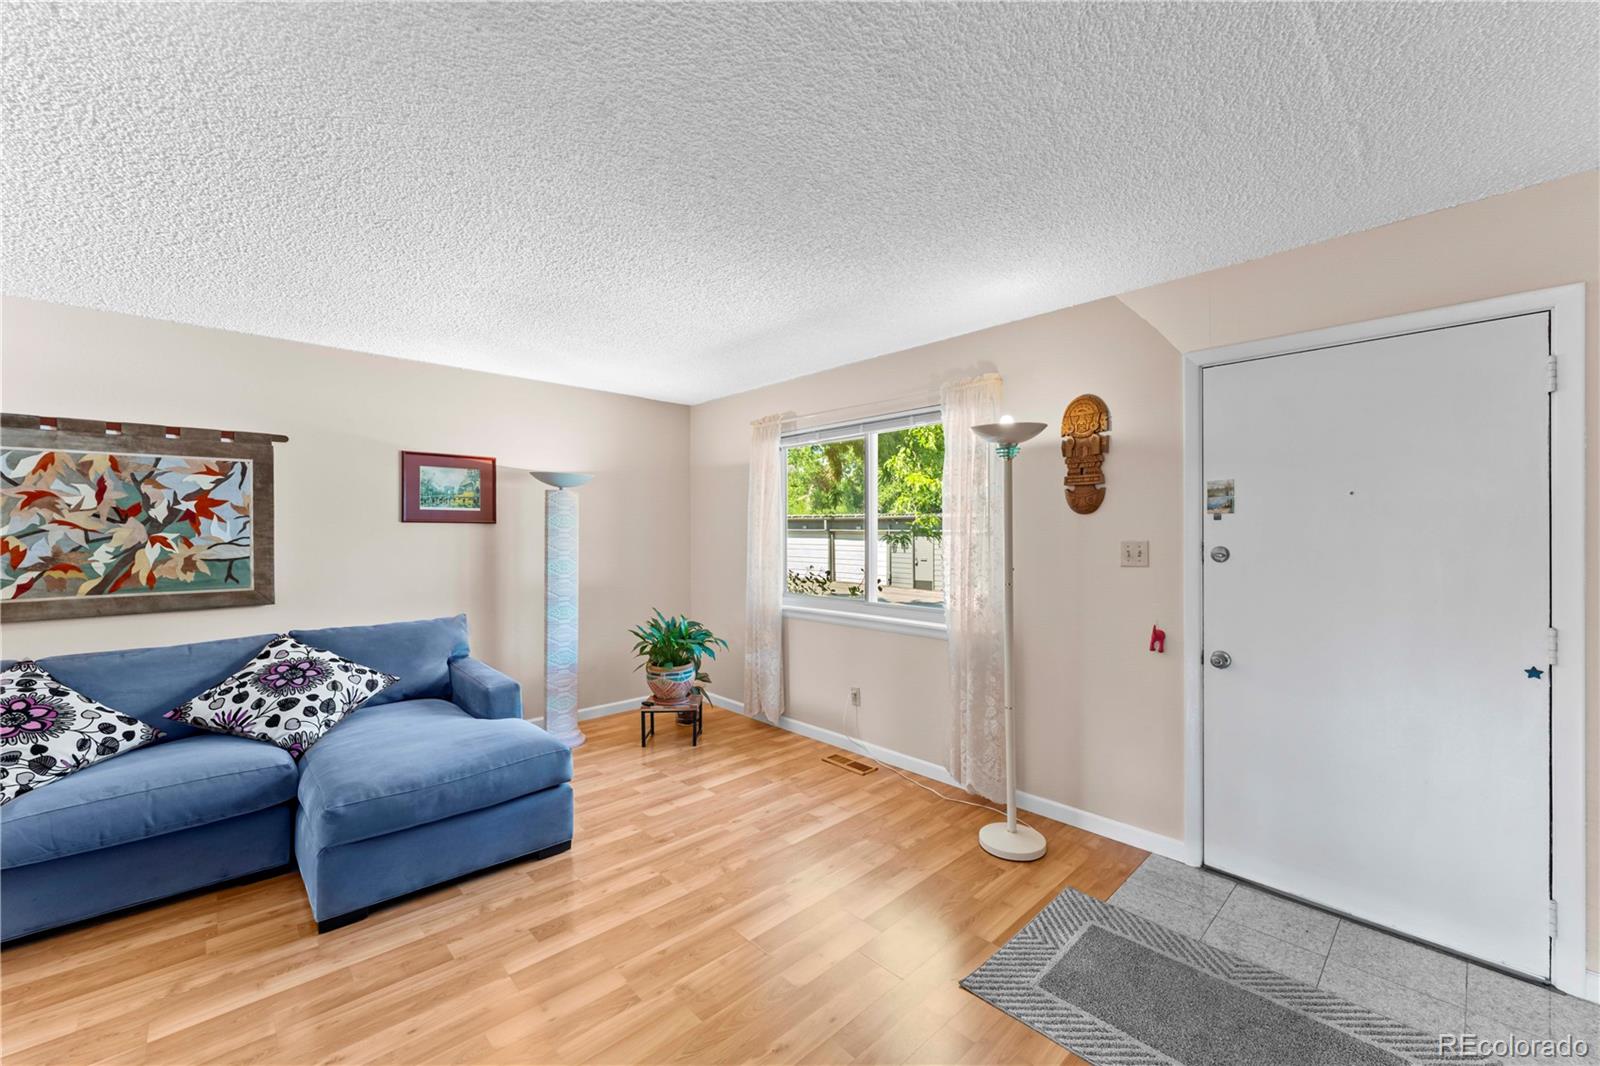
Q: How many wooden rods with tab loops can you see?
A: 1